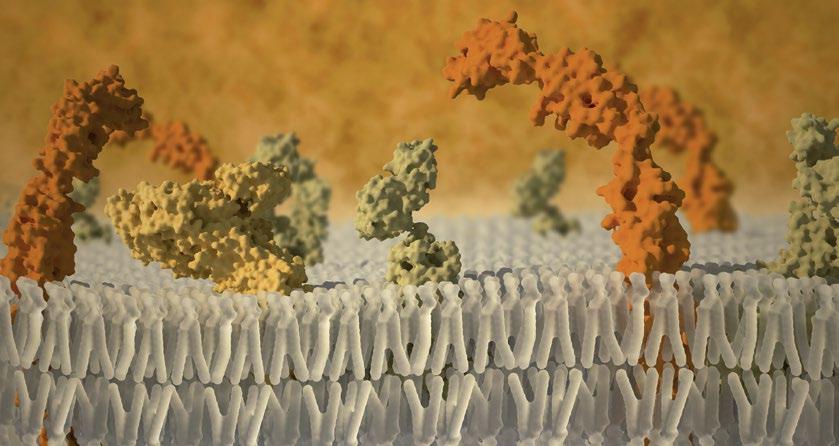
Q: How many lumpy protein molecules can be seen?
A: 10